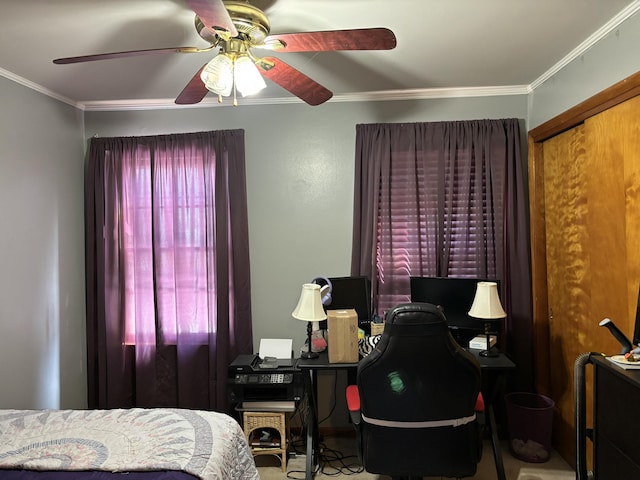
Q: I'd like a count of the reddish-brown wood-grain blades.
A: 5